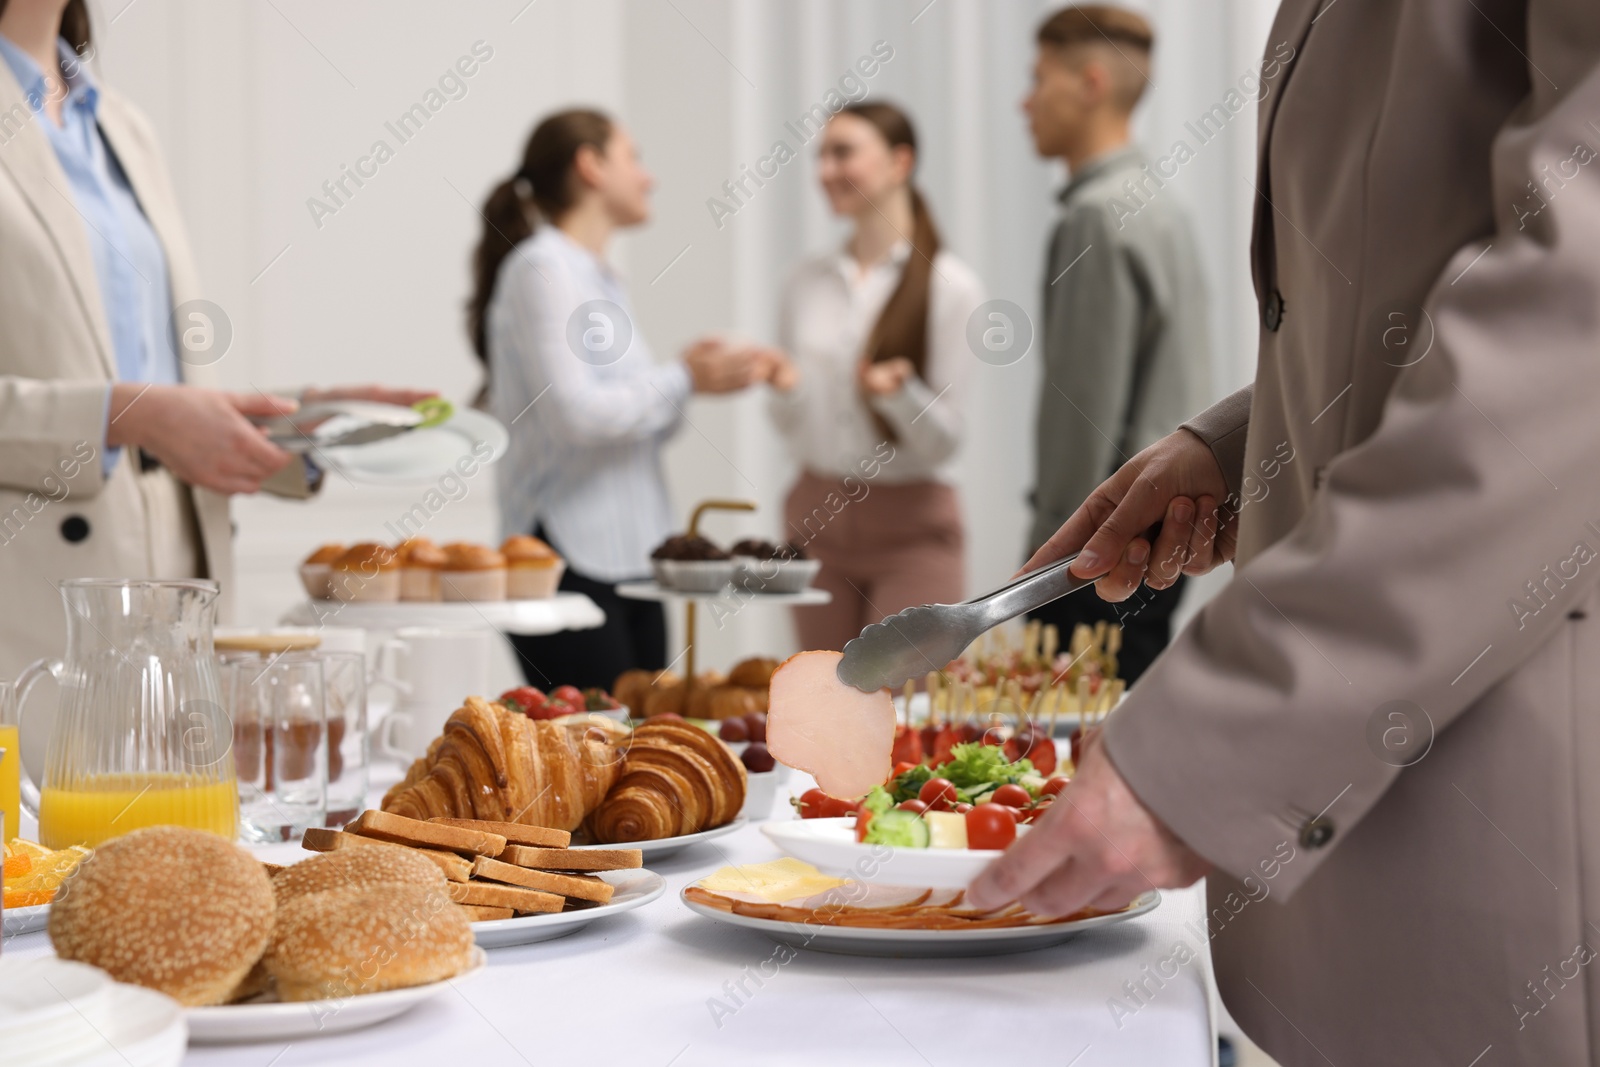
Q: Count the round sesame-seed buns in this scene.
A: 3